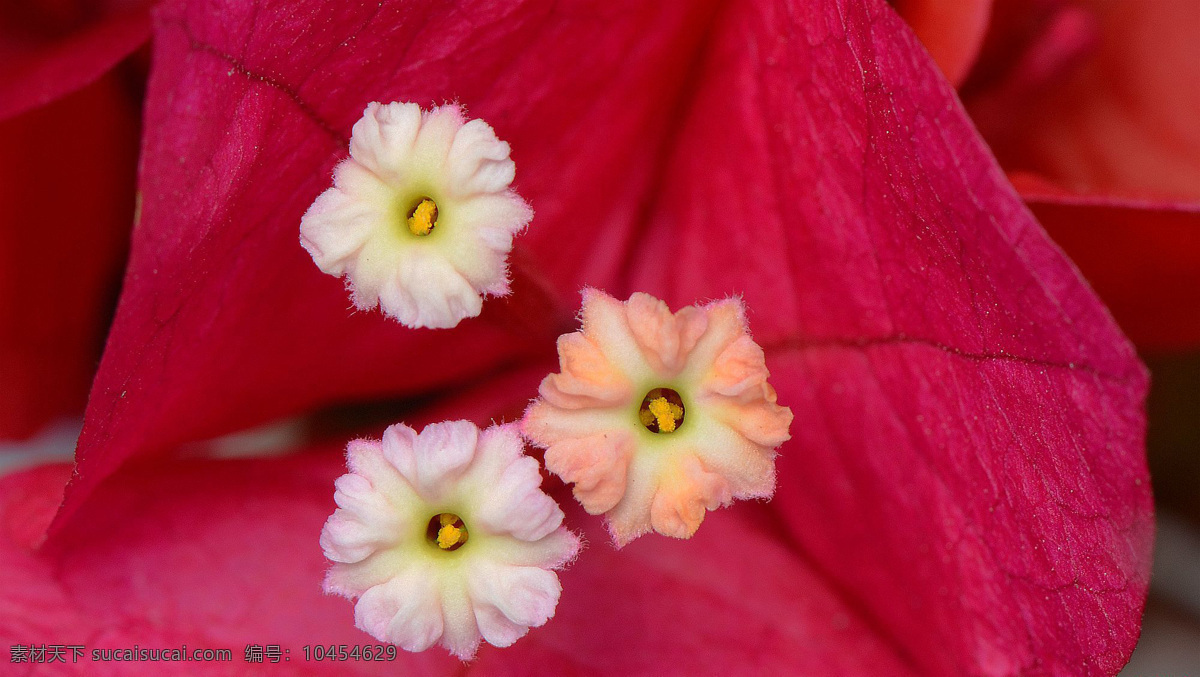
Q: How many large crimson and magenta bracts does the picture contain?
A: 3